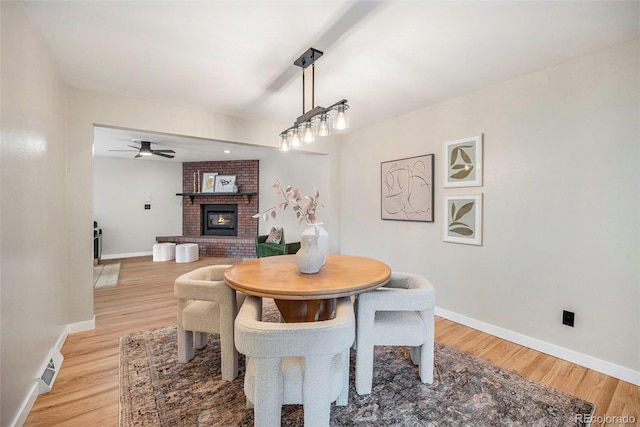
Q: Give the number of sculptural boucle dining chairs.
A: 3